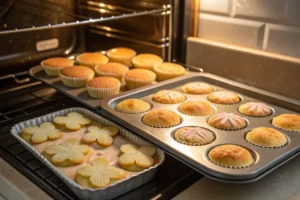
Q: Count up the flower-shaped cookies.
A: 6